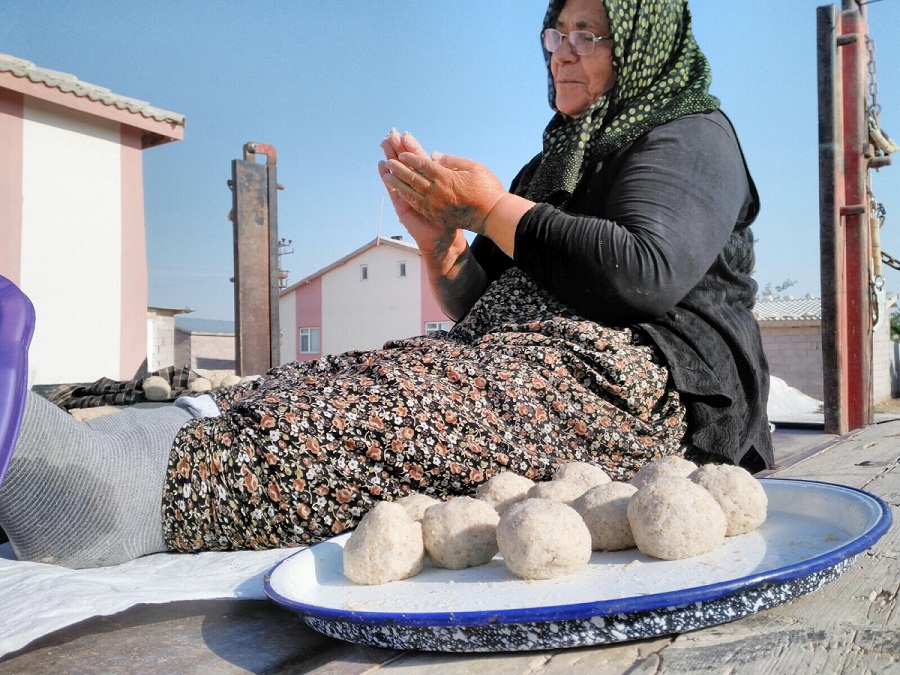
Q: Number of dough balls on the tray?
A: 11